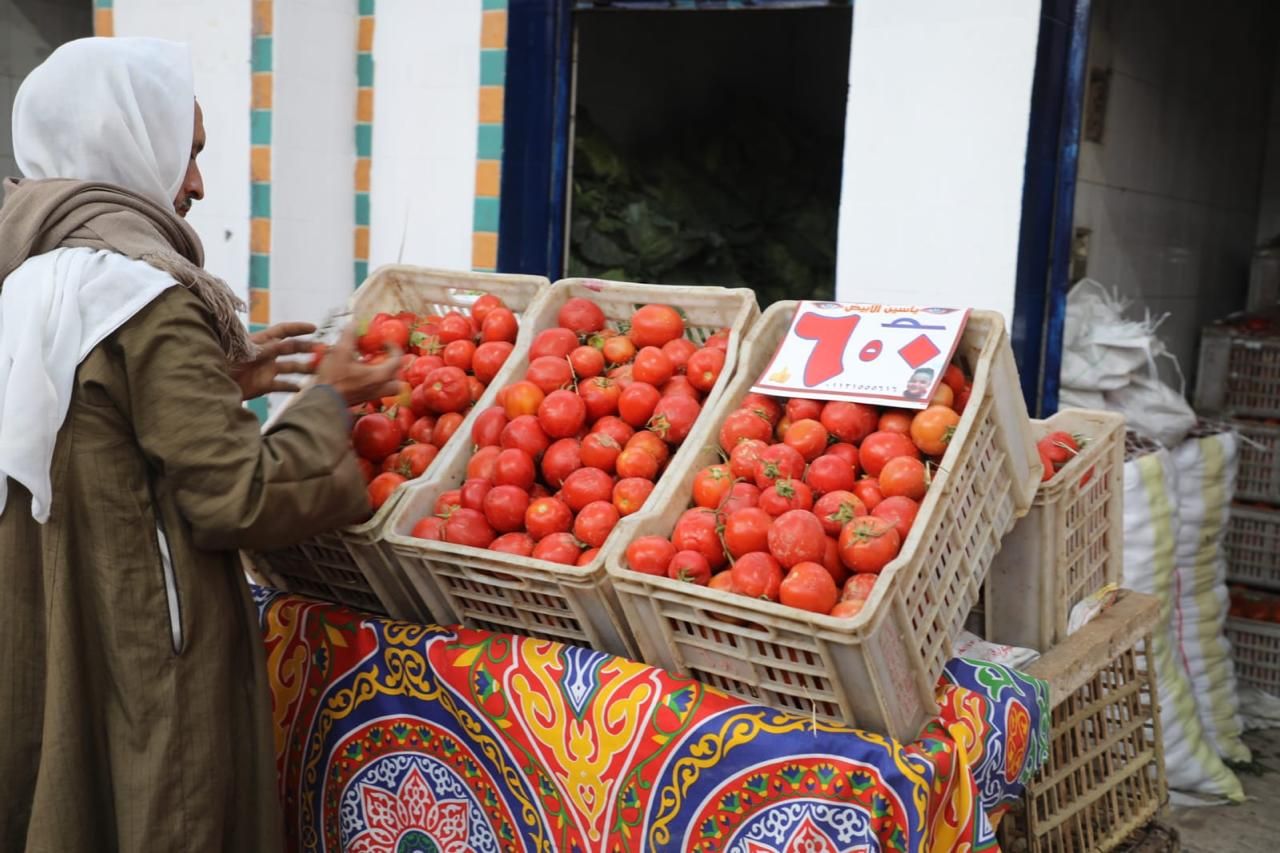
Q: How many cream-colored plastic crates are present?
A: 4